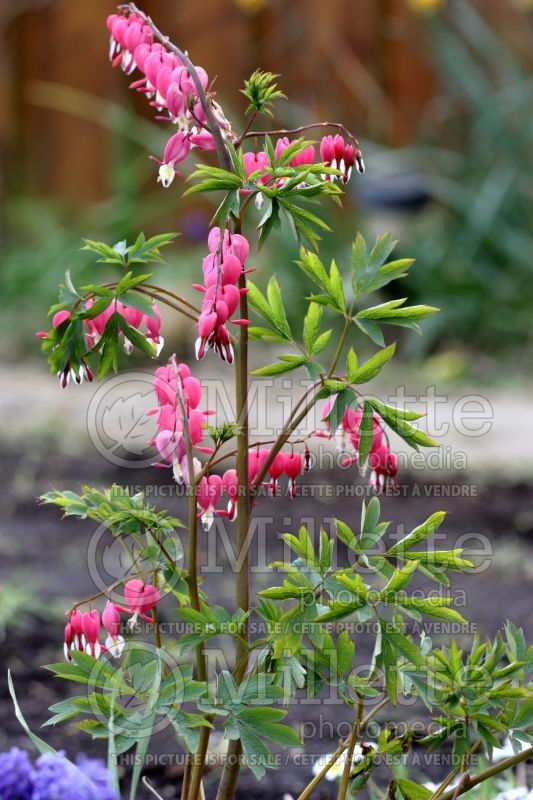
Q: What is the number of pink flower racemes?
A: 8